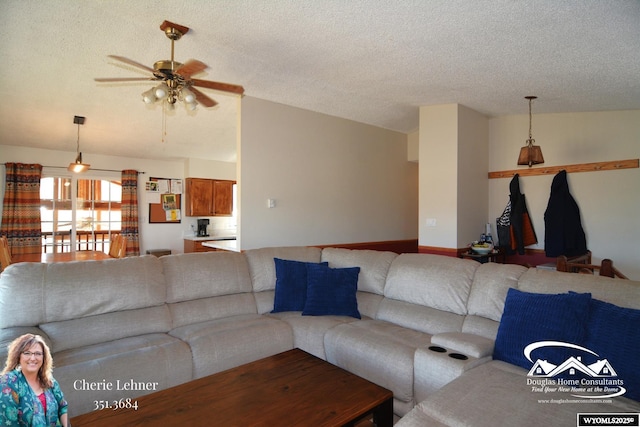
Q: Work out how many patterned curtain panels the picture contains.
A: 2